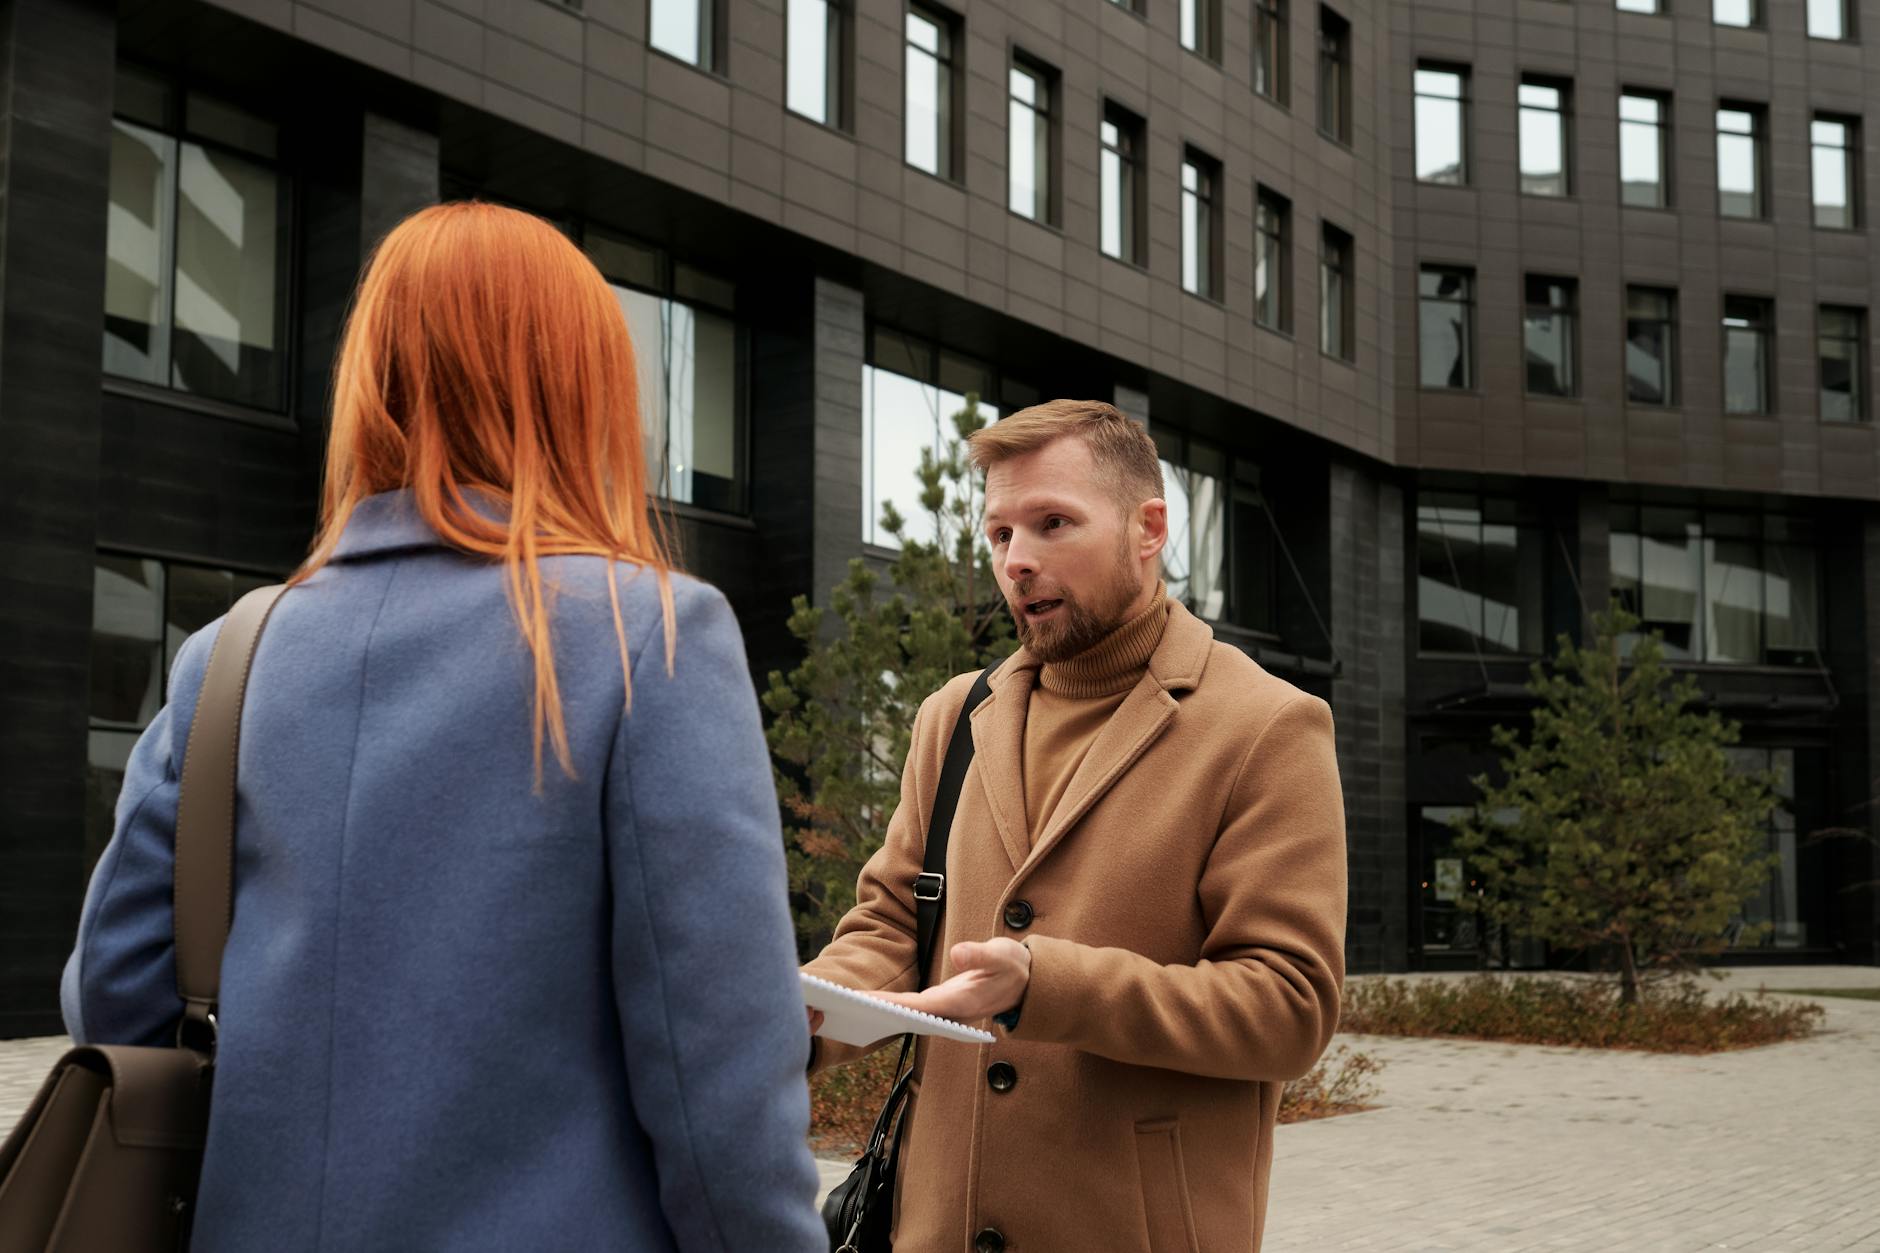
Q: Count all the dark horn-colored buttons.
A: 3